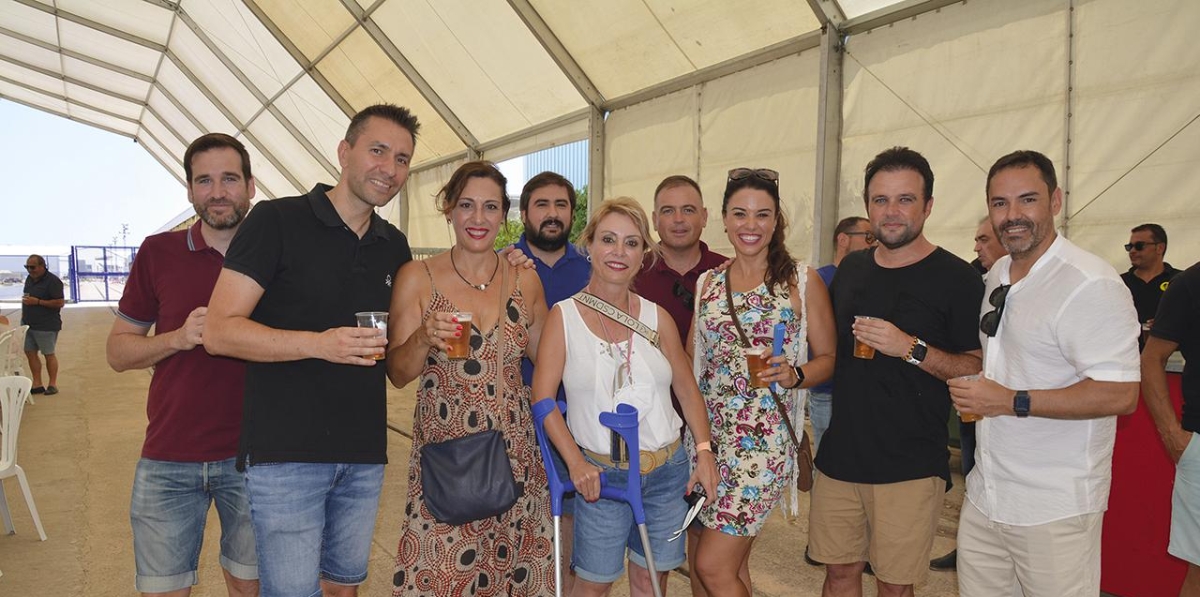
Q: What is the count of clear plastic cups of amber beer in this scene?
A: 5